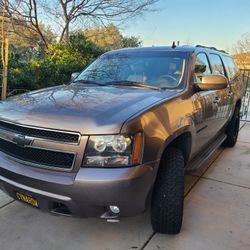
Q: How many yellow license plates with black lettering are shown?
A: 0